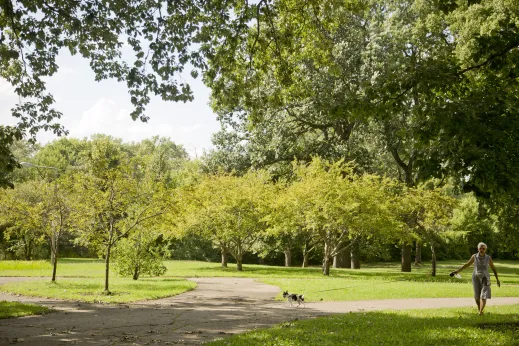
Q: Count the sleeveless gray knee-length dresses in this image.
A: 1